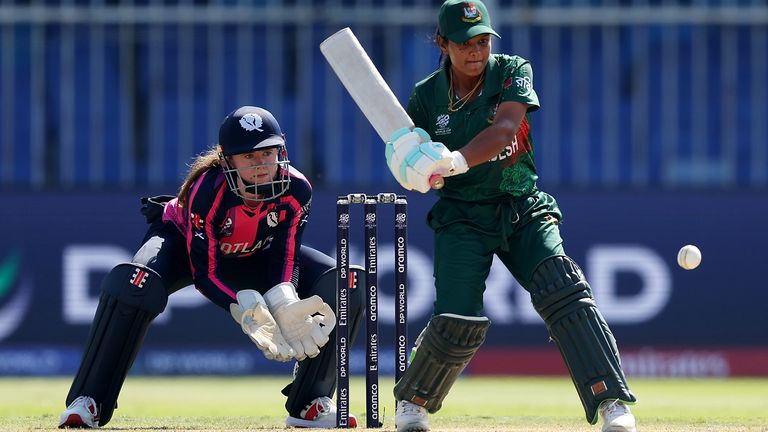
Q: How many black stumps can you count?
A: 3